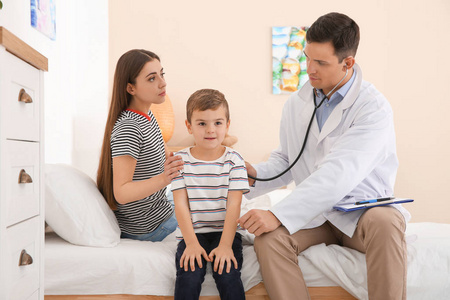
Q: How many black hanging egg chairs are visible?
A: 0